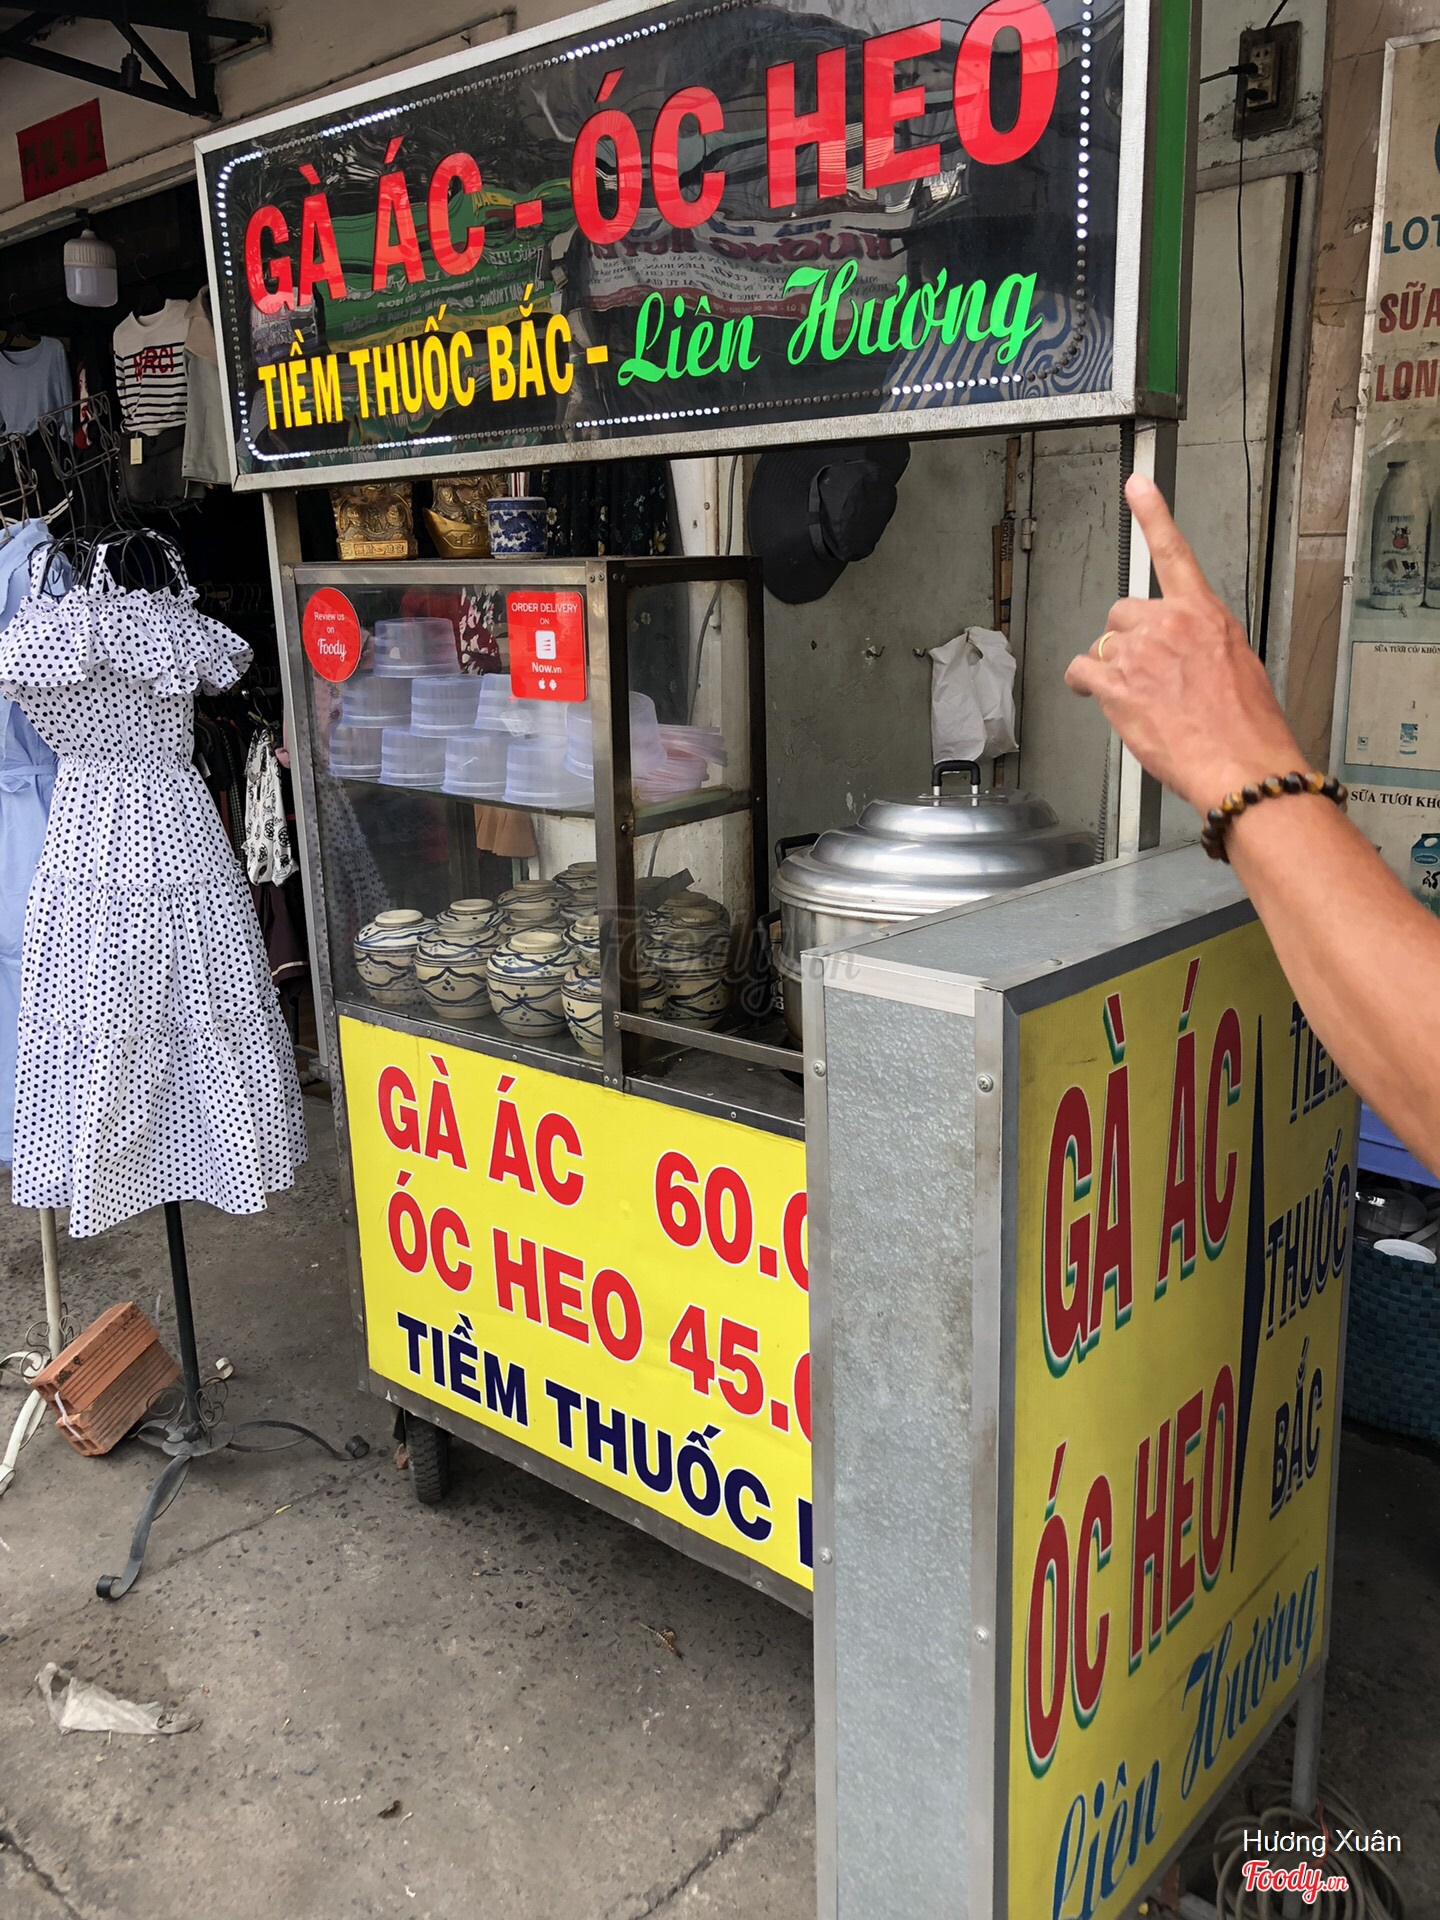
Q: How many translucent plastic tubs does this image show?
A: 9